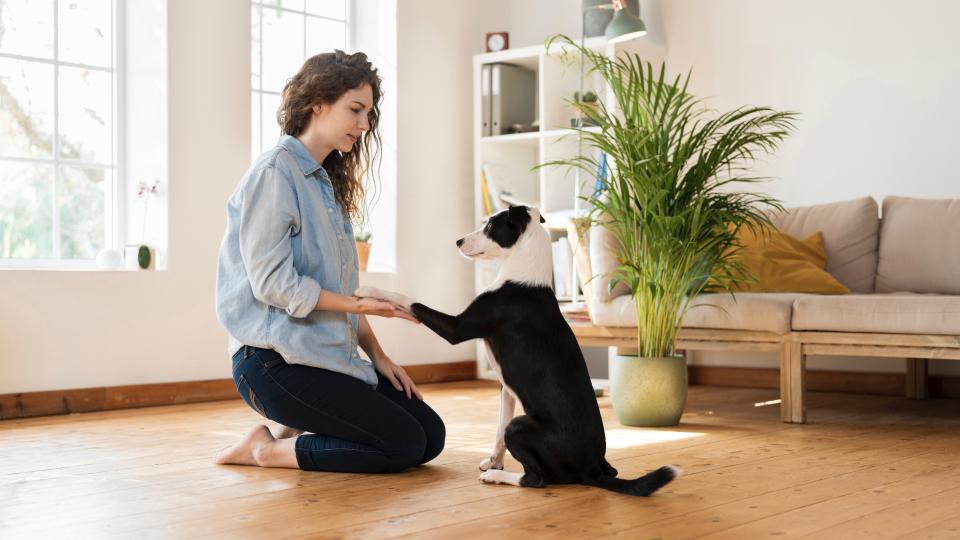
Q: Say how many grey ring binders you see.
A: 2